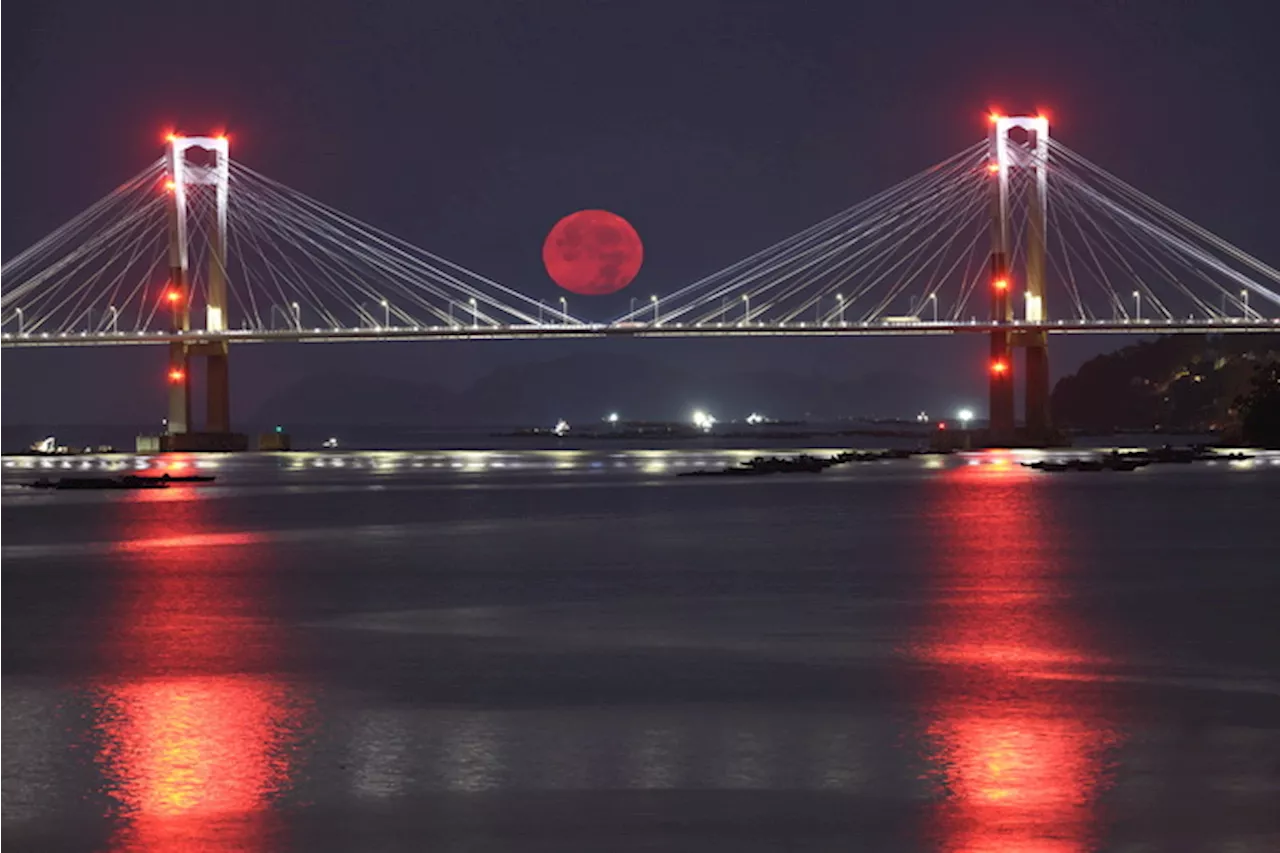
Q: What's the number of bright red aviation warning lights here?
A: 10